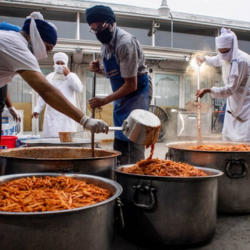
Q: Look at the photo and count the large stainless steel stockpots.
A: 4